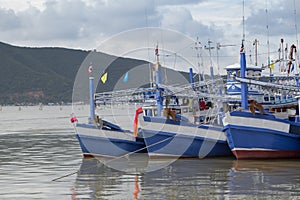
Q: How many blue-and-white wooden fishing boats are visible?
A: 3